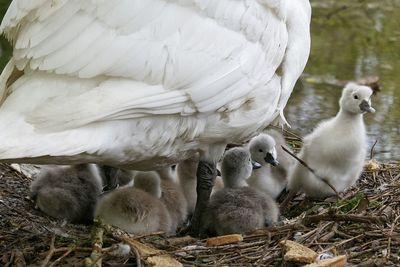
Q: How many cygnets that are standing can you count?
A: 1